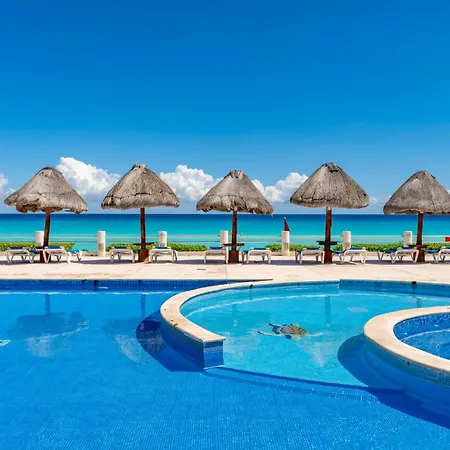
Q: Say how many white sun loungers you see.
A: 10